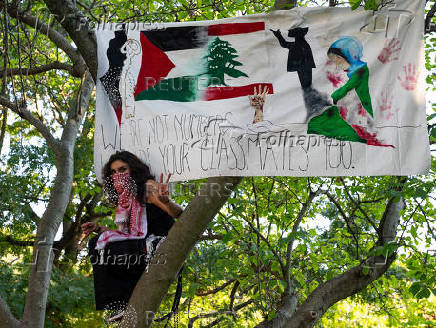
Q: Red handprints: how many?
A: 3